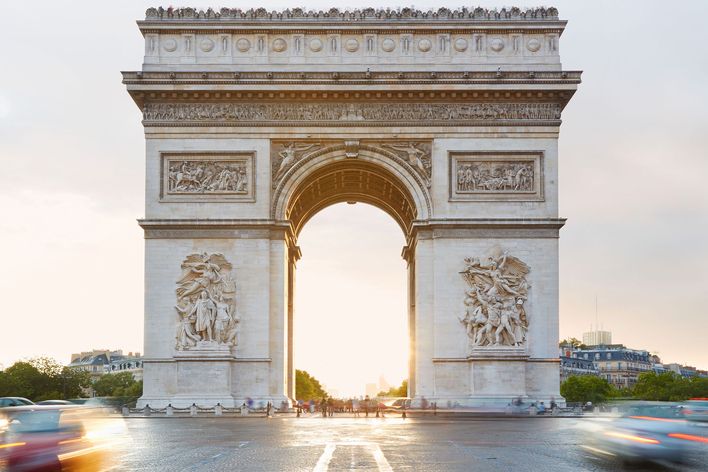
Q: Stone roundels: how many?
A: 11